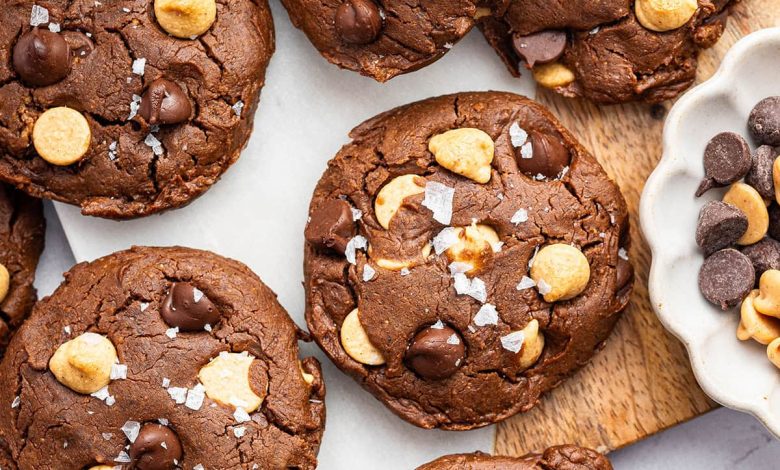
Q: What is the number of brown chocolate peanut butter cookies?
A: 7